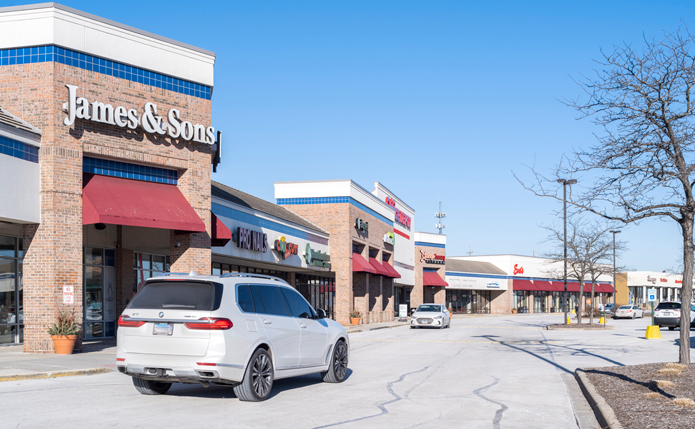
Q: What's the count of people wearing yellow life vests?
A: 0